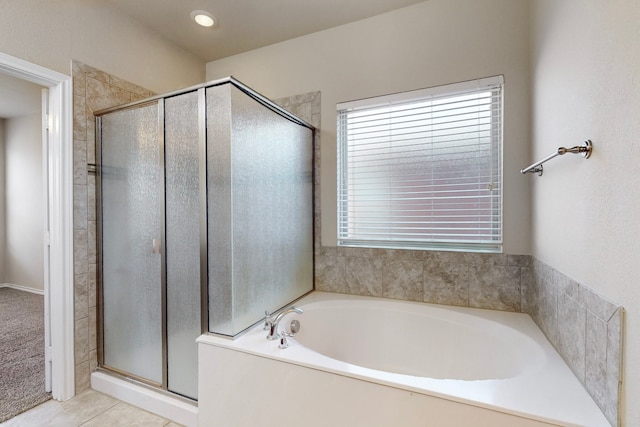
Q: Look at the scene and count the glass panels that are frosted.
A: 4